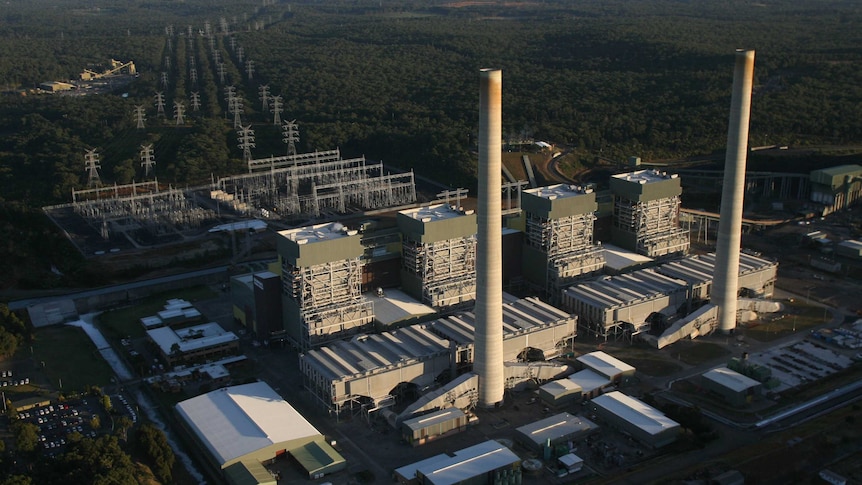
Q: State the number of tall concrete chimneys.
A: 2